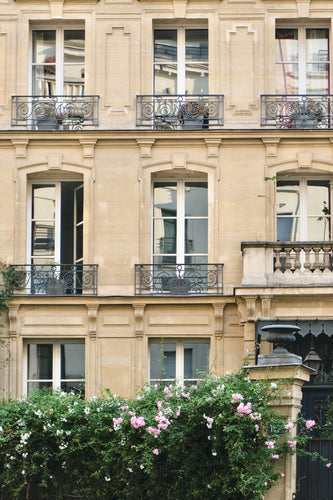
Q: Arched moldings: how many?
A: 3